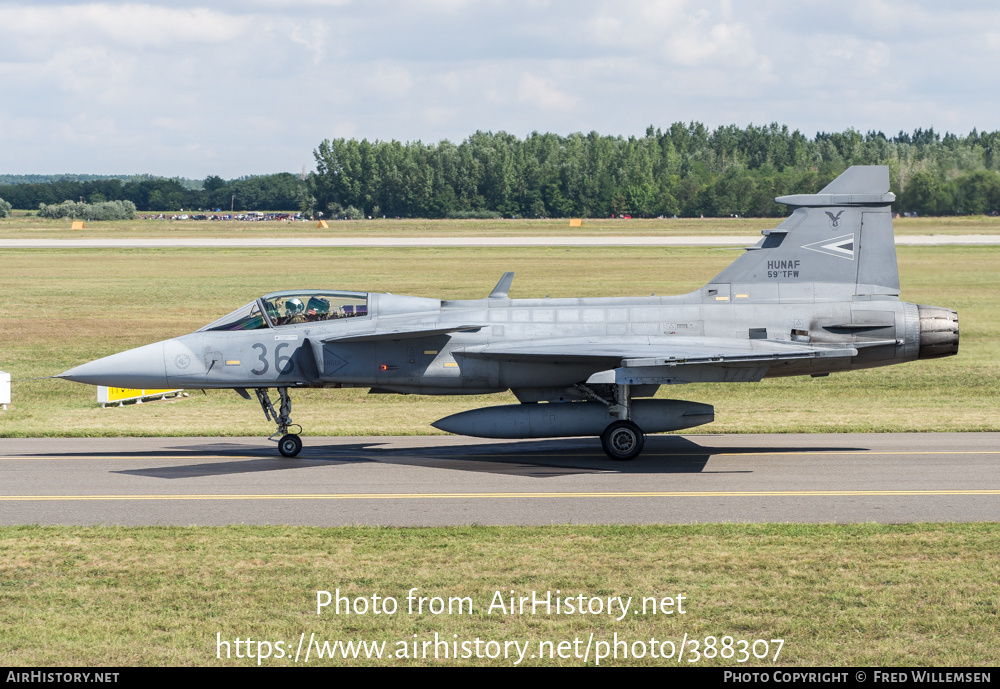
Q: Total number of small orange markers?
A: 3